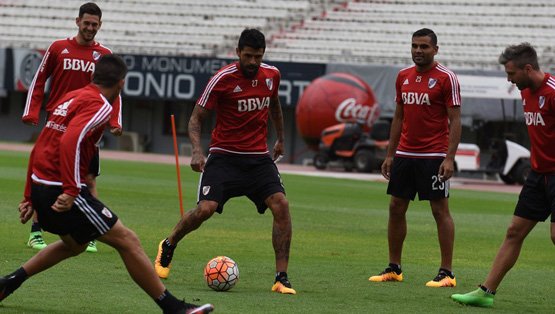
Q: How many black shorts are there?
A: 5